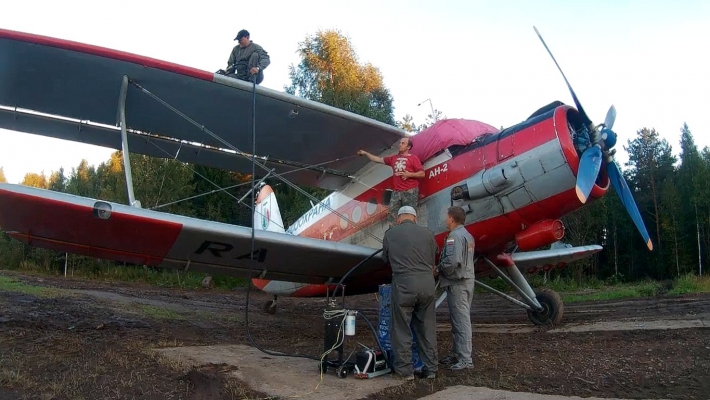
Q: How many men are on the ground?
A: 2